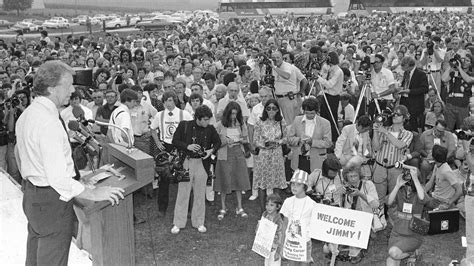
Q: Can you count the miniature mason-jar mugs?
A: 0